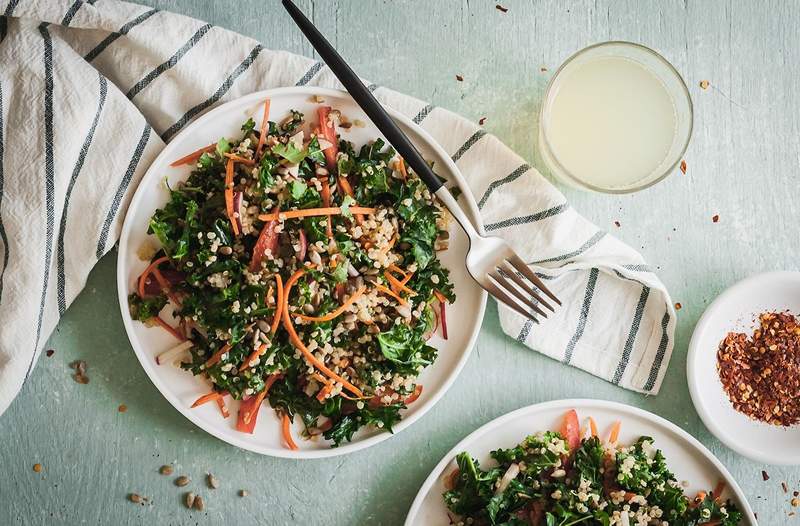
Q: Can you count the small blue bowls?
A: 0